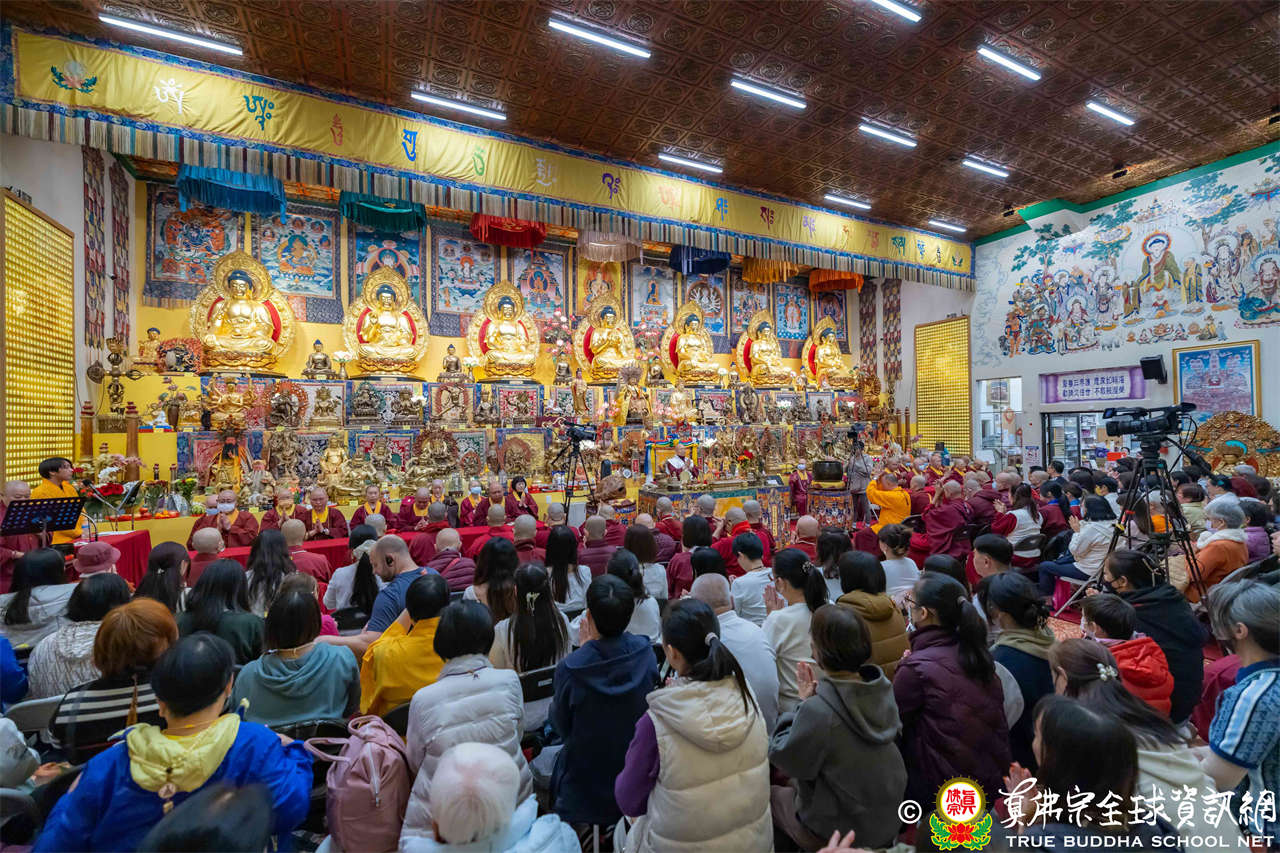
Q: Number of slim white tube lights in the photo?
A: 12